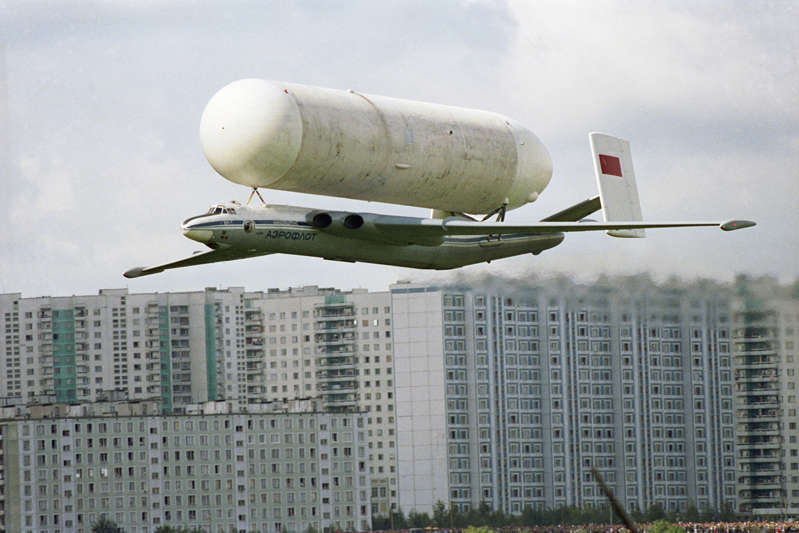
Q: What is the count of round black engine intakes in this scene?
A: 2